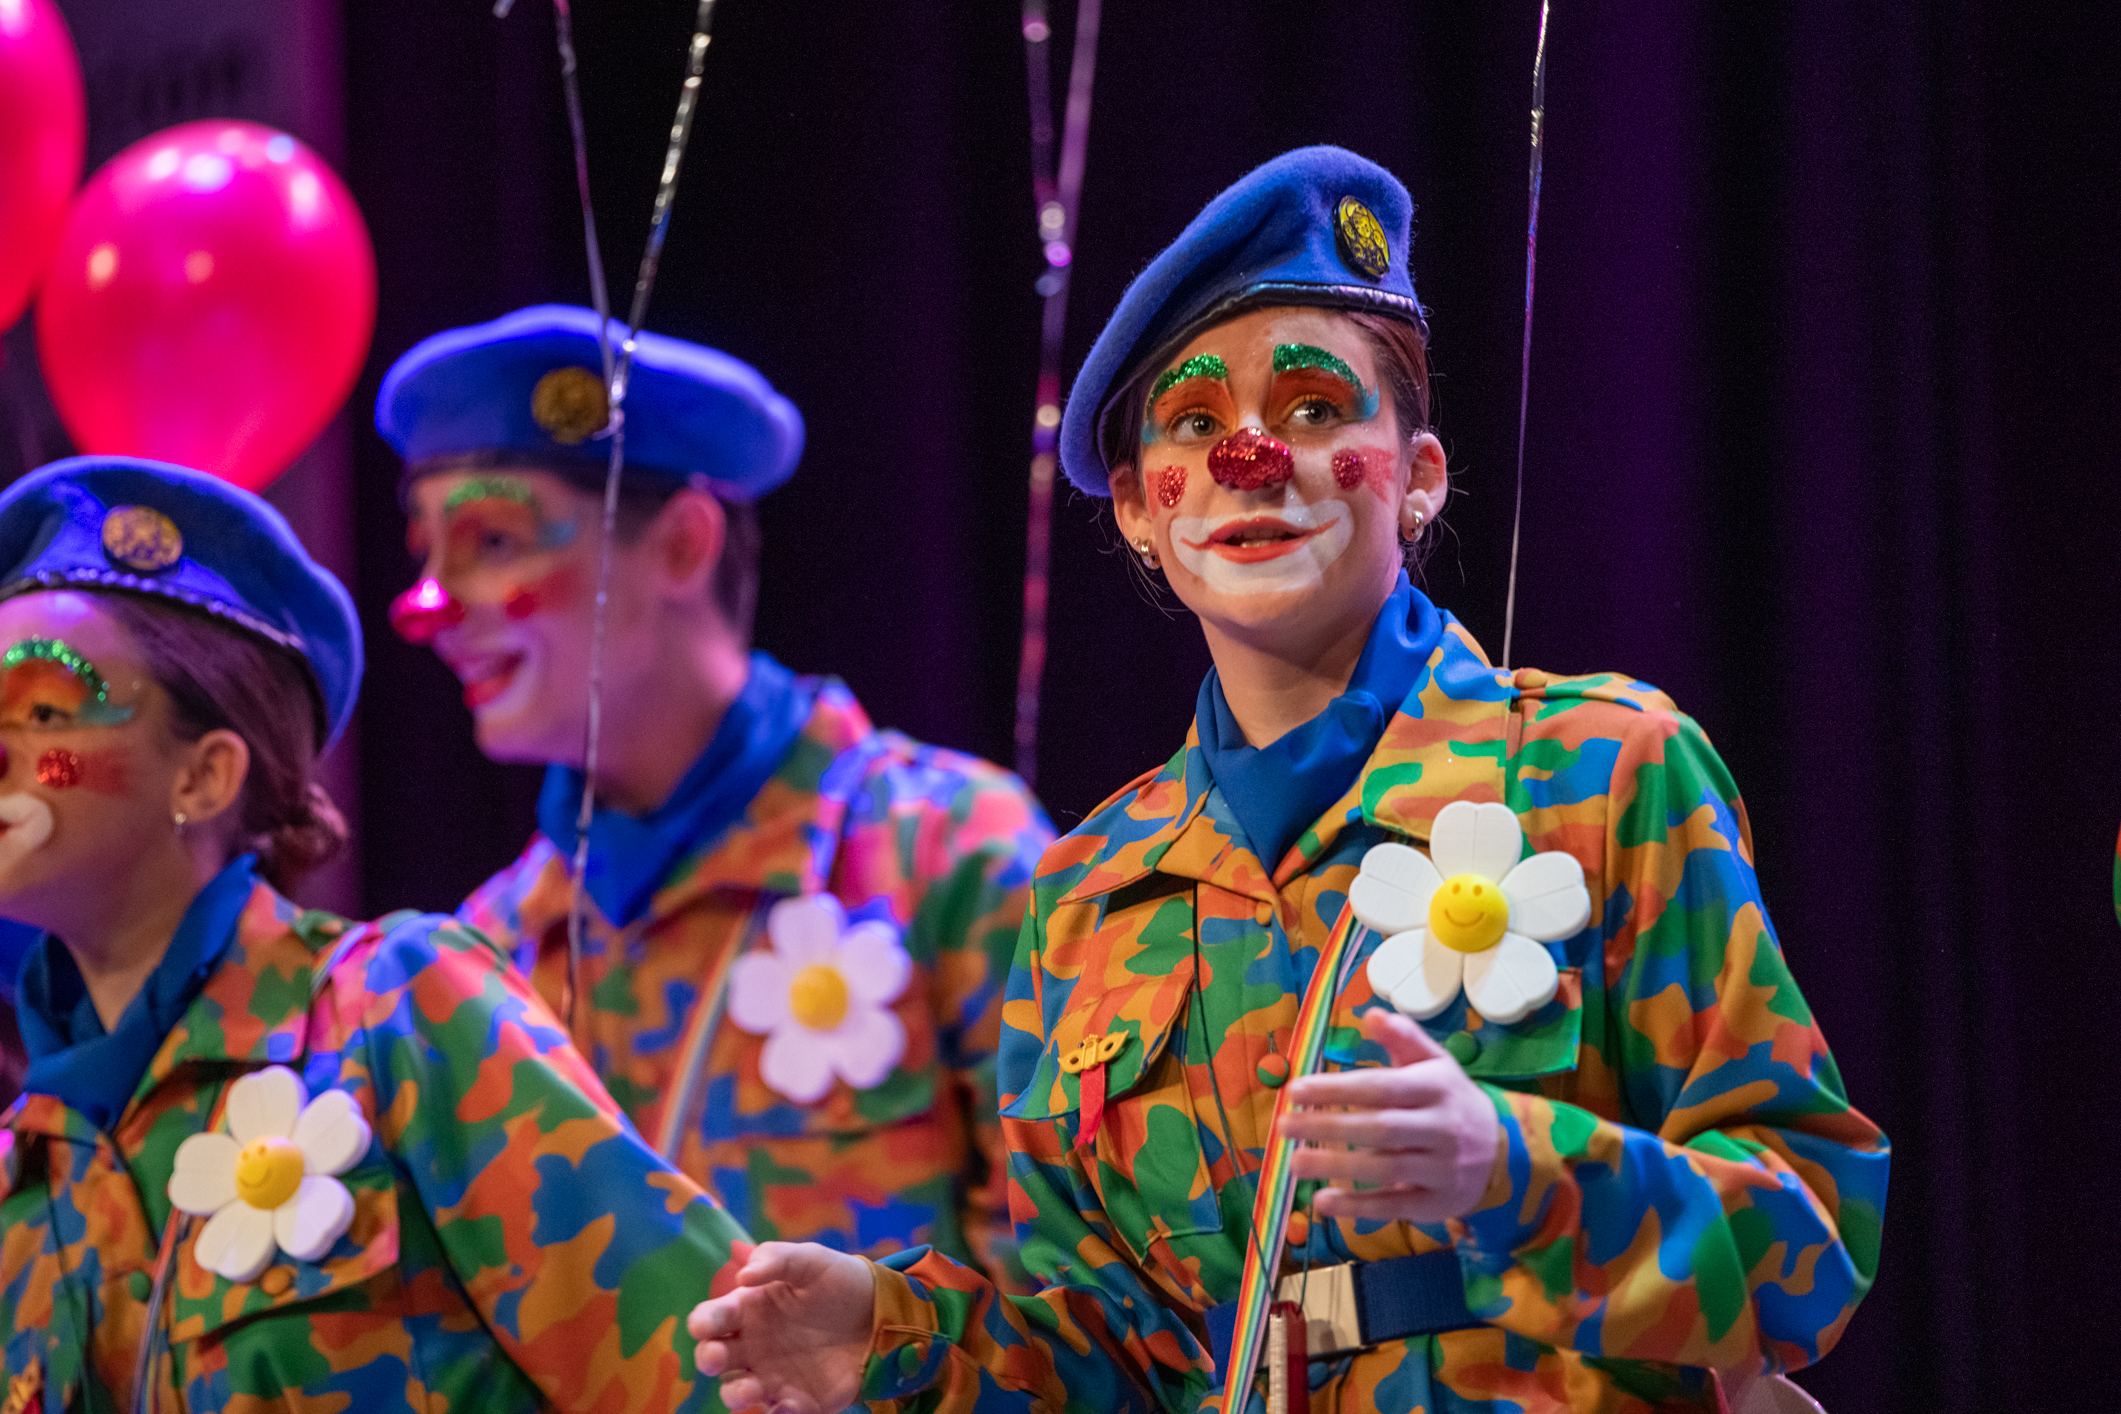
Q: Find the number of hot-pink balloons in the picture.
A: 2